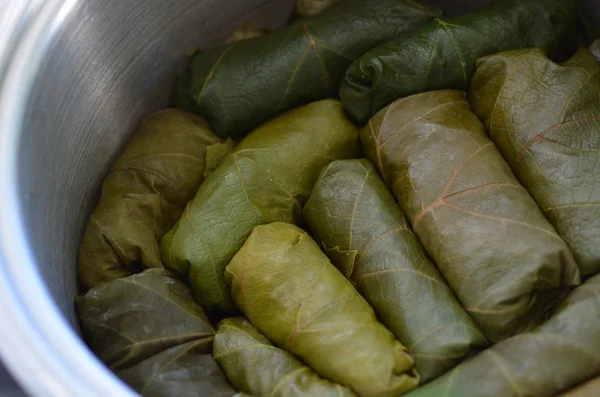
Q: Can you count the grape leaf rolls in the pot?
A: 11